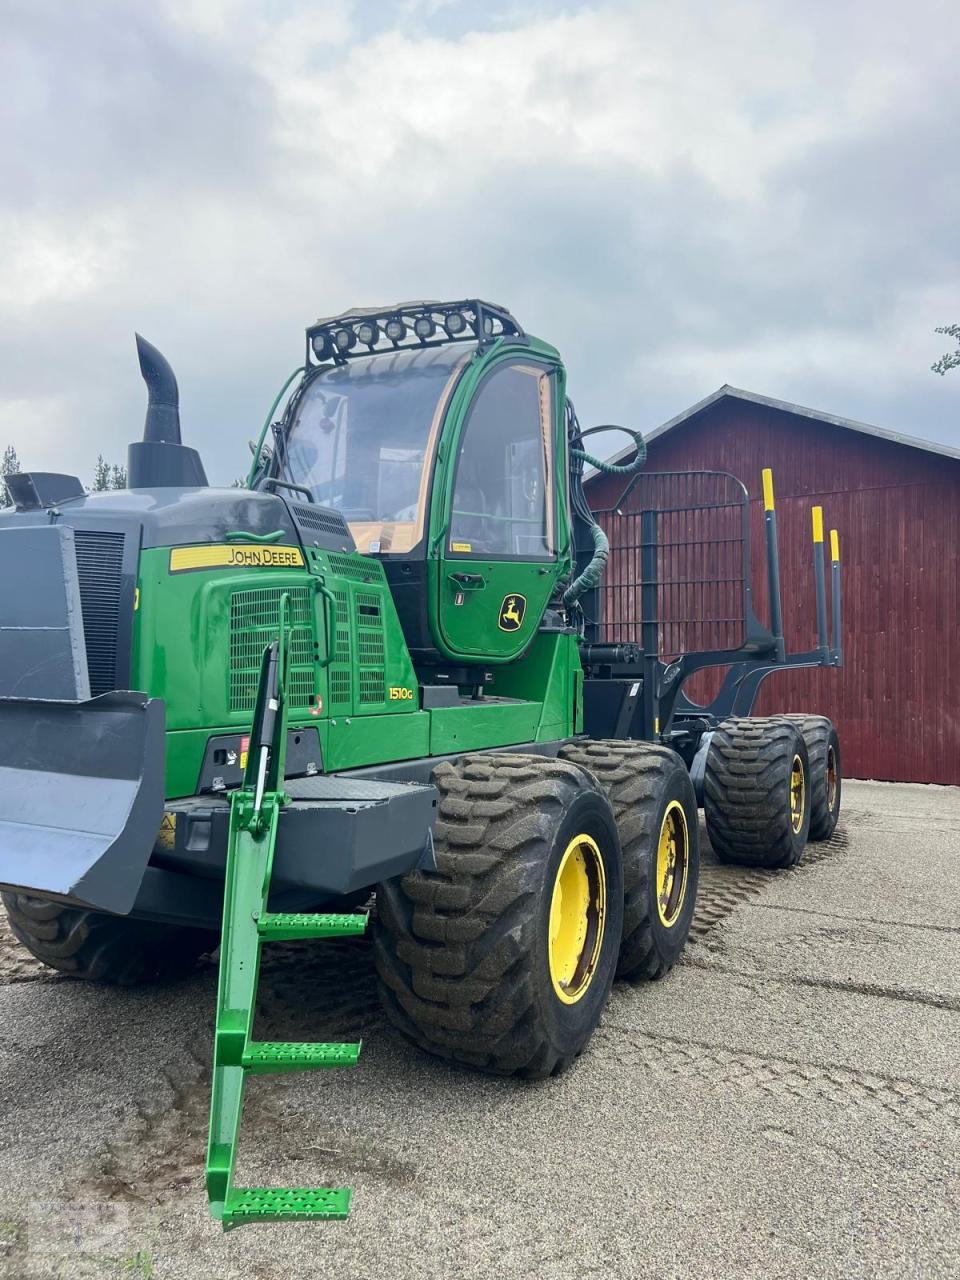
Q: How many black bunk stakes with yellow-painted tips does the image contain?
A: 3